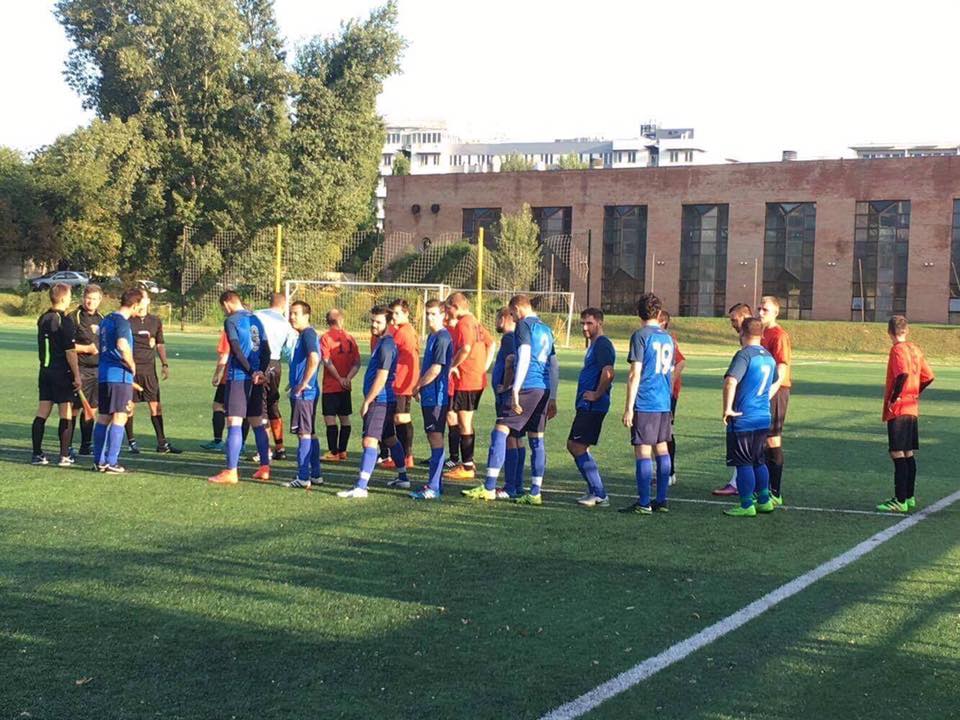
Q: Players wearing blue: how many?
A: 10